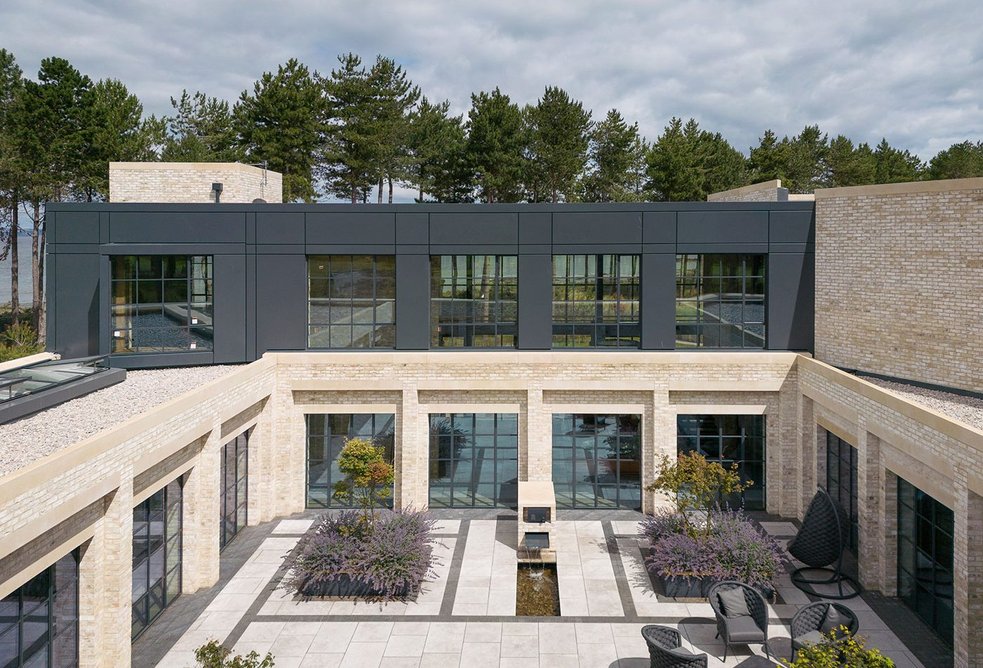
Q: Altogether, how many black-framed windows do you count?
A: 14